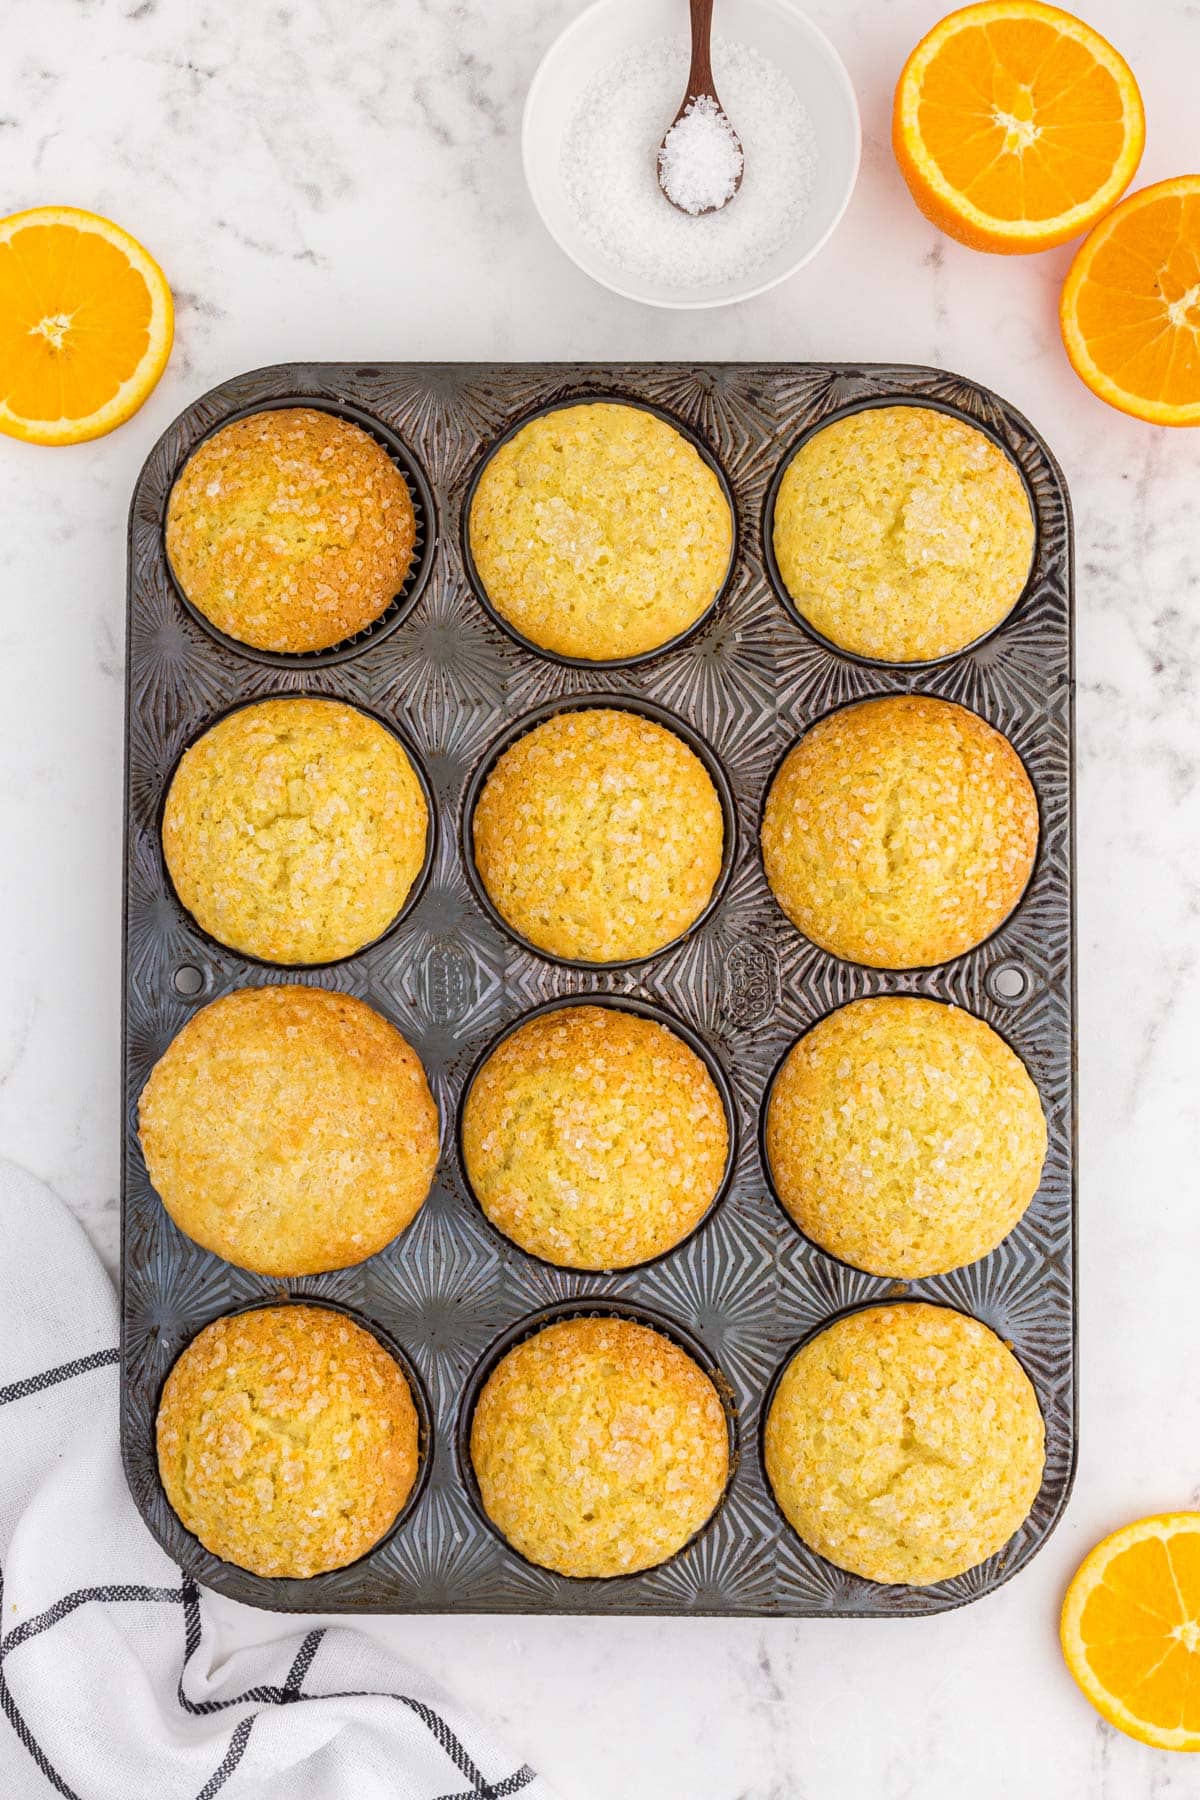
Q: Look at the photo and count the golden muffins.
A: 12